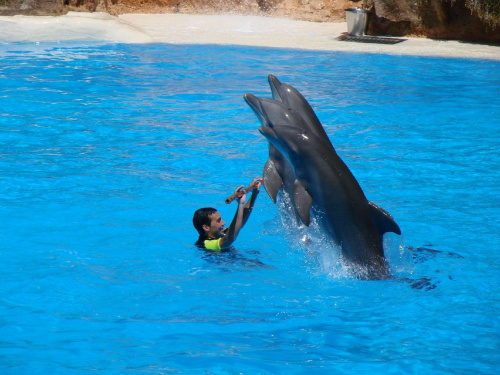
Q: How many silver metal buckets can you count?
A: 1